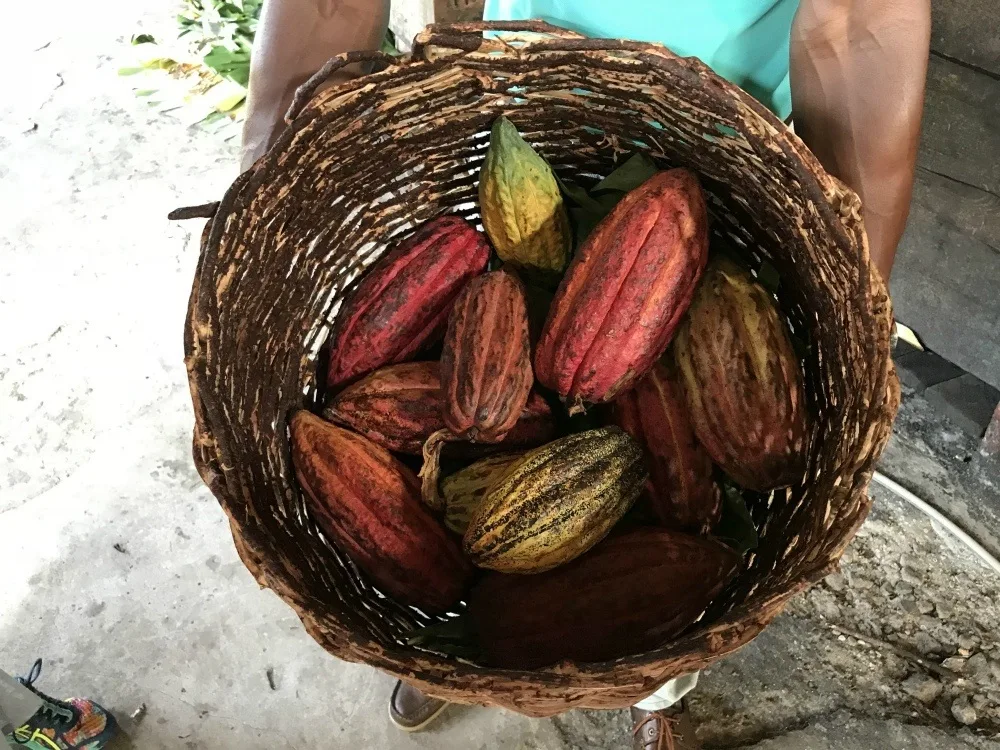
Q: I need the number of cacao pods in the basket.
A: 11